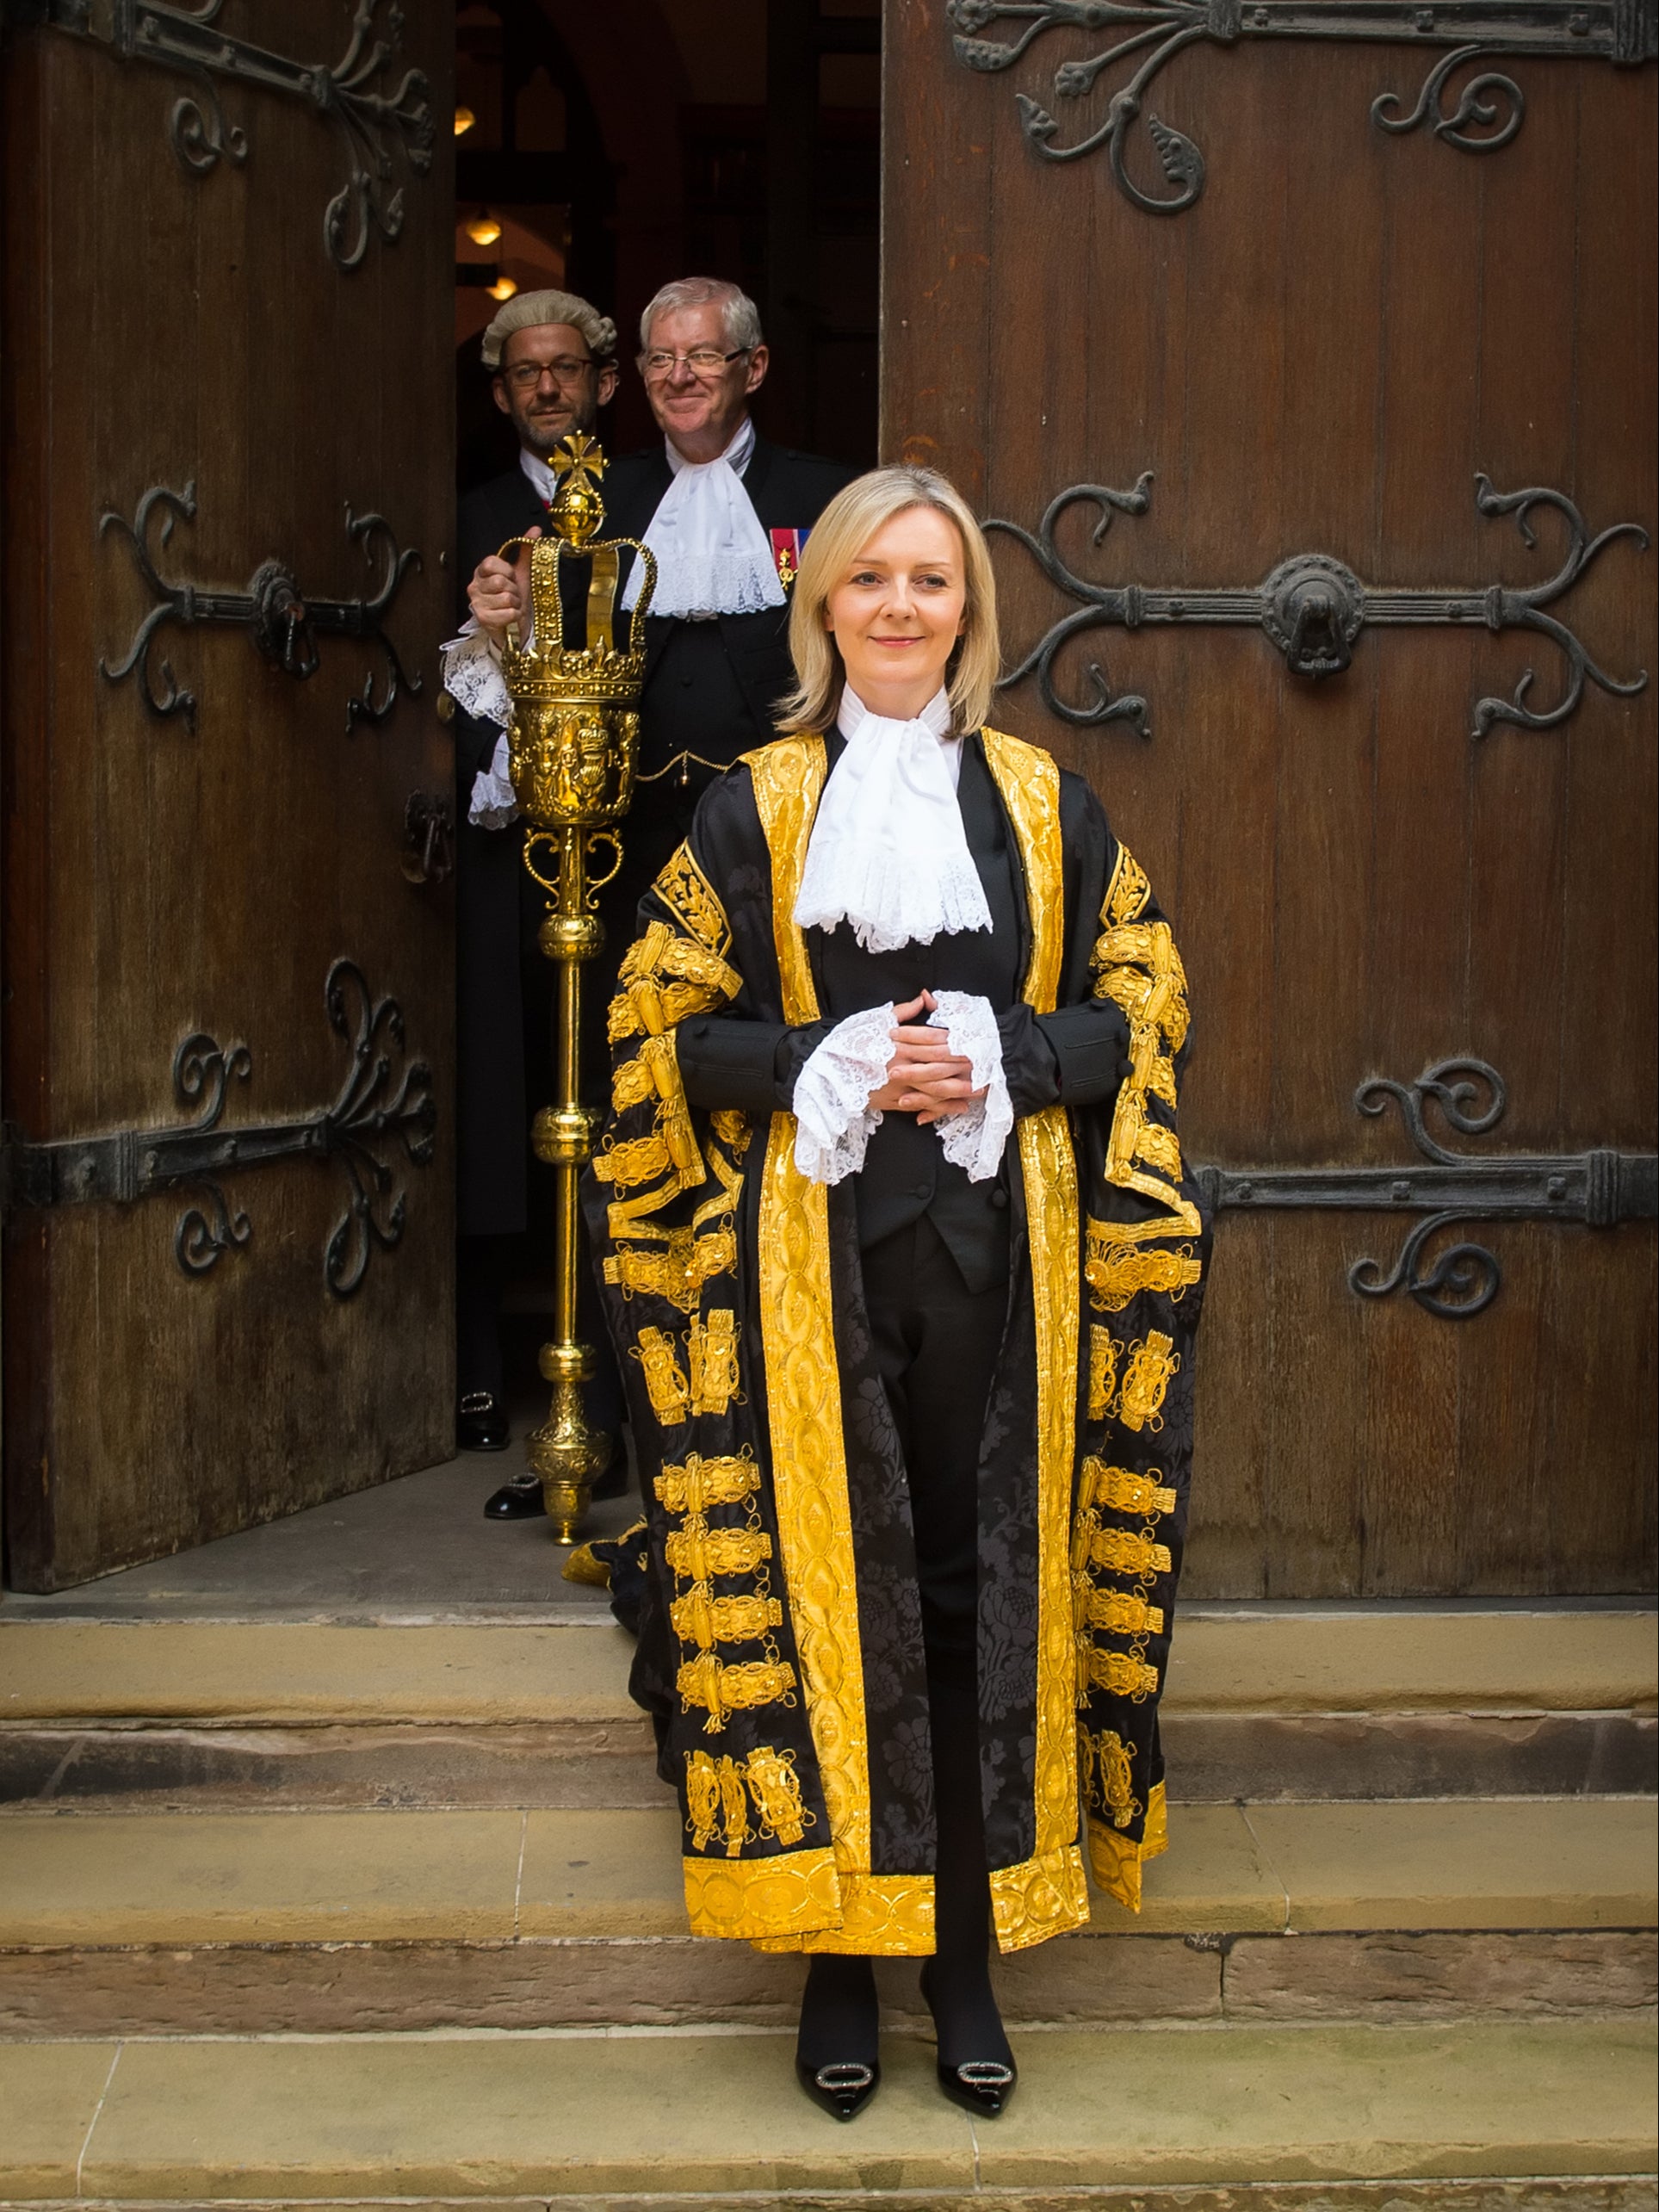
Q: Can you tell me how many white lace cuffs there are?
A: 4